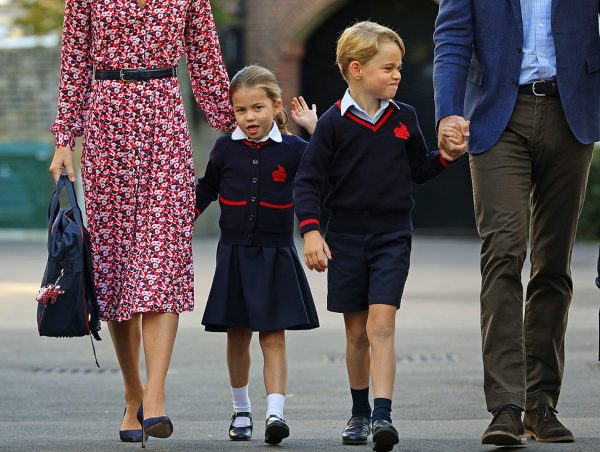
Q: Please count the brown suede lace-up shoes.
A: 2